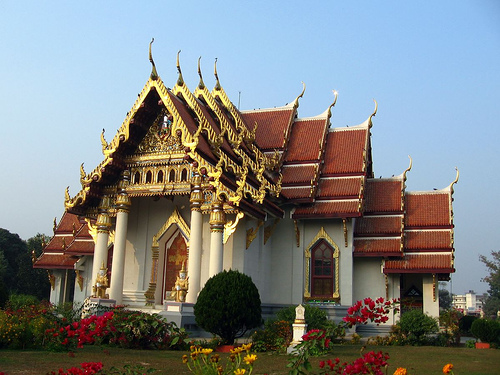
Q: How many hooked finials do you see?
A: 9